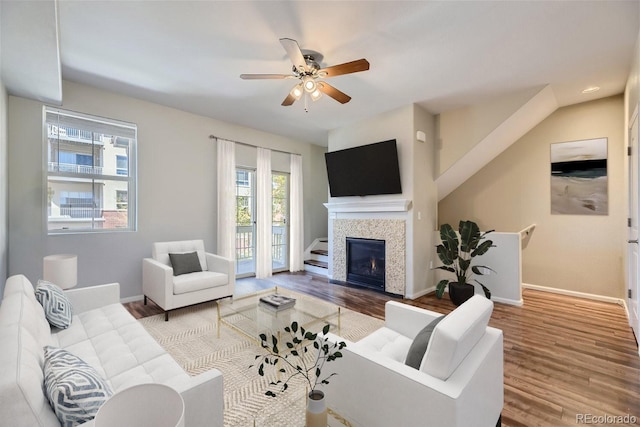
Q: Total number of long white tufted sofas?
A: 1